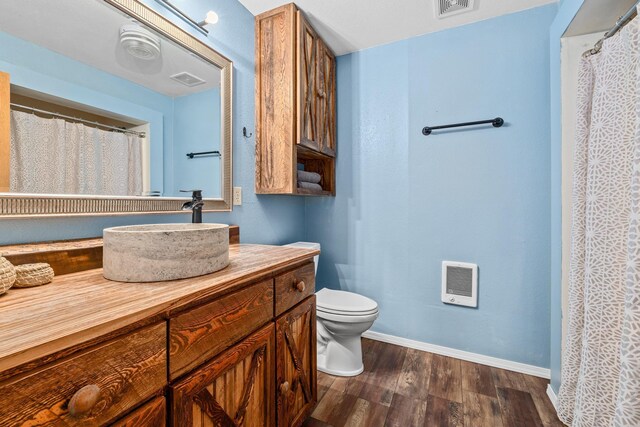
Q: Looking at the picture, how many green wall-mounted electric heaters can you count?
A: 0